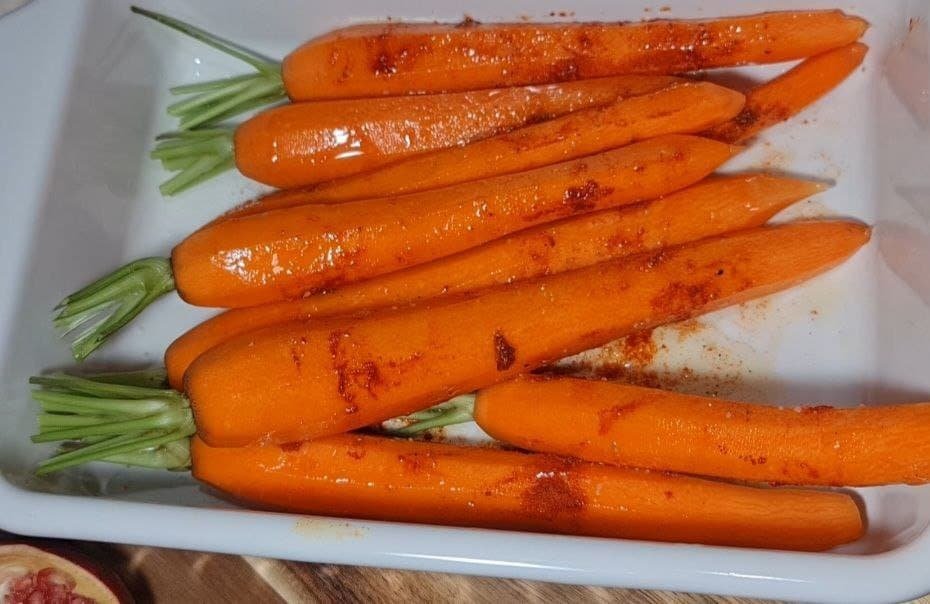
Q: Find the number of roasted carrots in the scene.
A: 9